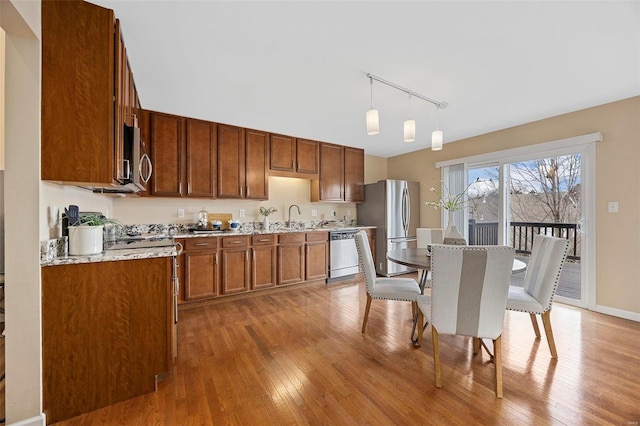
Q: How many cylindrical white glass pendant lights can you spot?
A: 3